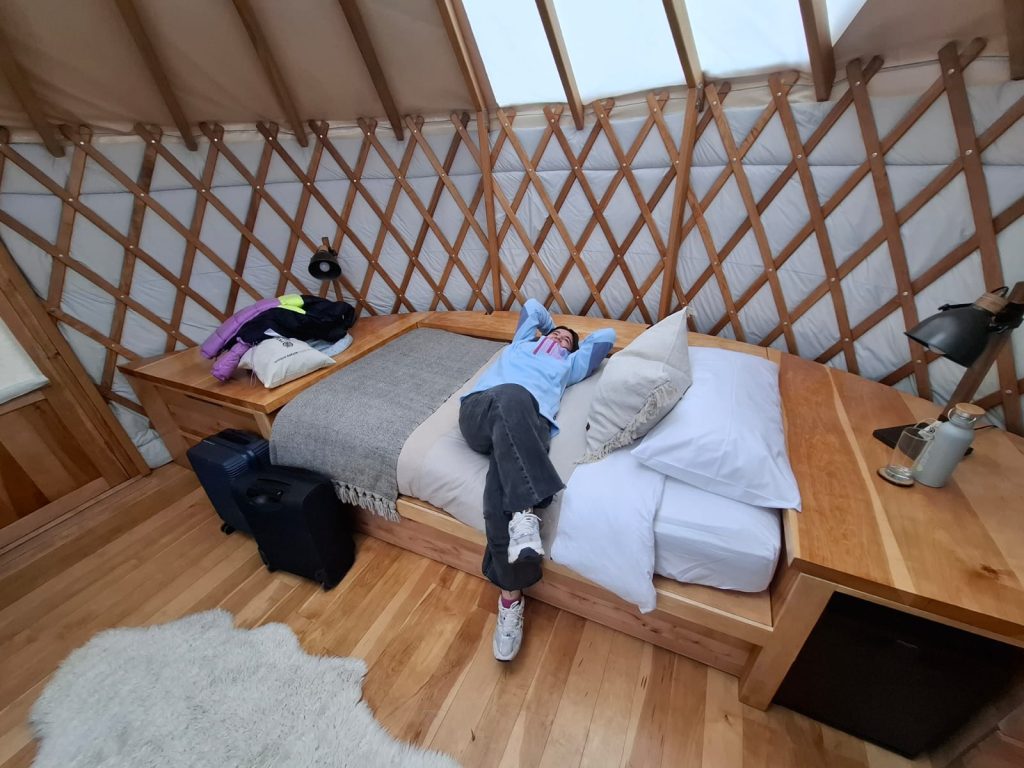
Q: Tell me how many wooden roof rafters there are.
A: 9